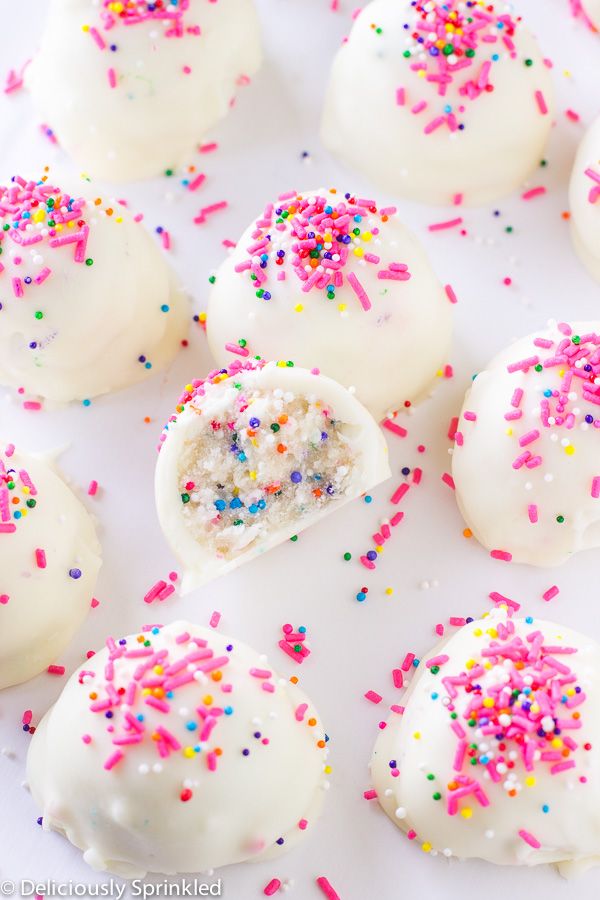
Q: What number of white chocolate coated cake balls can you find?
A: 10